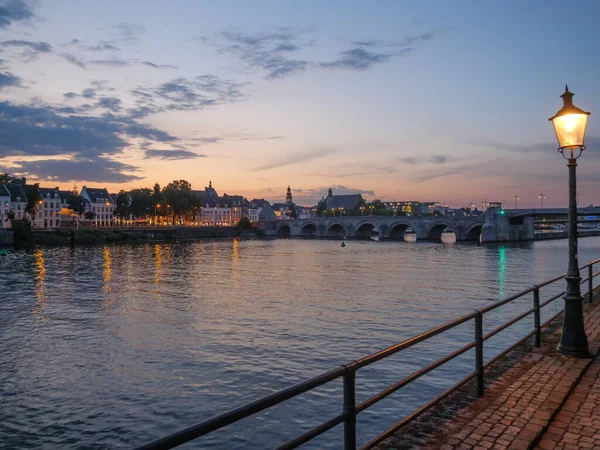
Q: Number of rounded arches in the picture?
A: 7